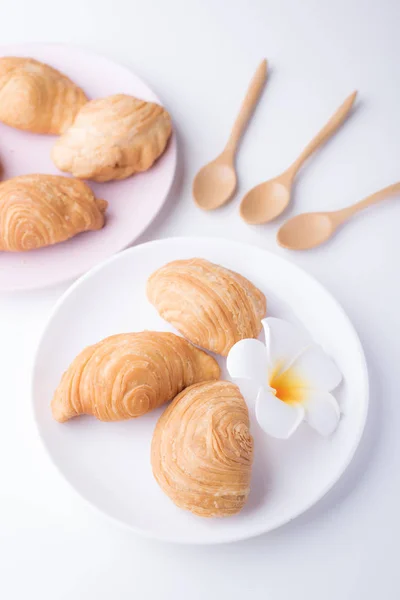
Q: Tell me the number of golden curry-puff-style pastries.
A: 6